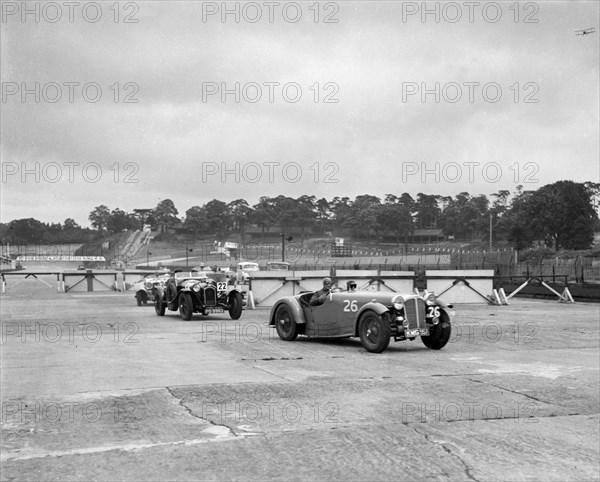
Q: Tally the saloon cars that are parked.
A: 2